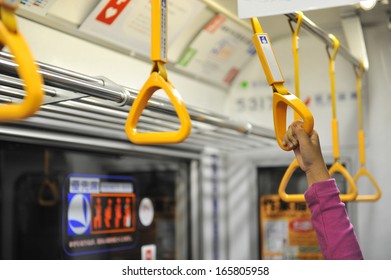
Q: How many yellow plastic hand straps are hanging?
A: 6